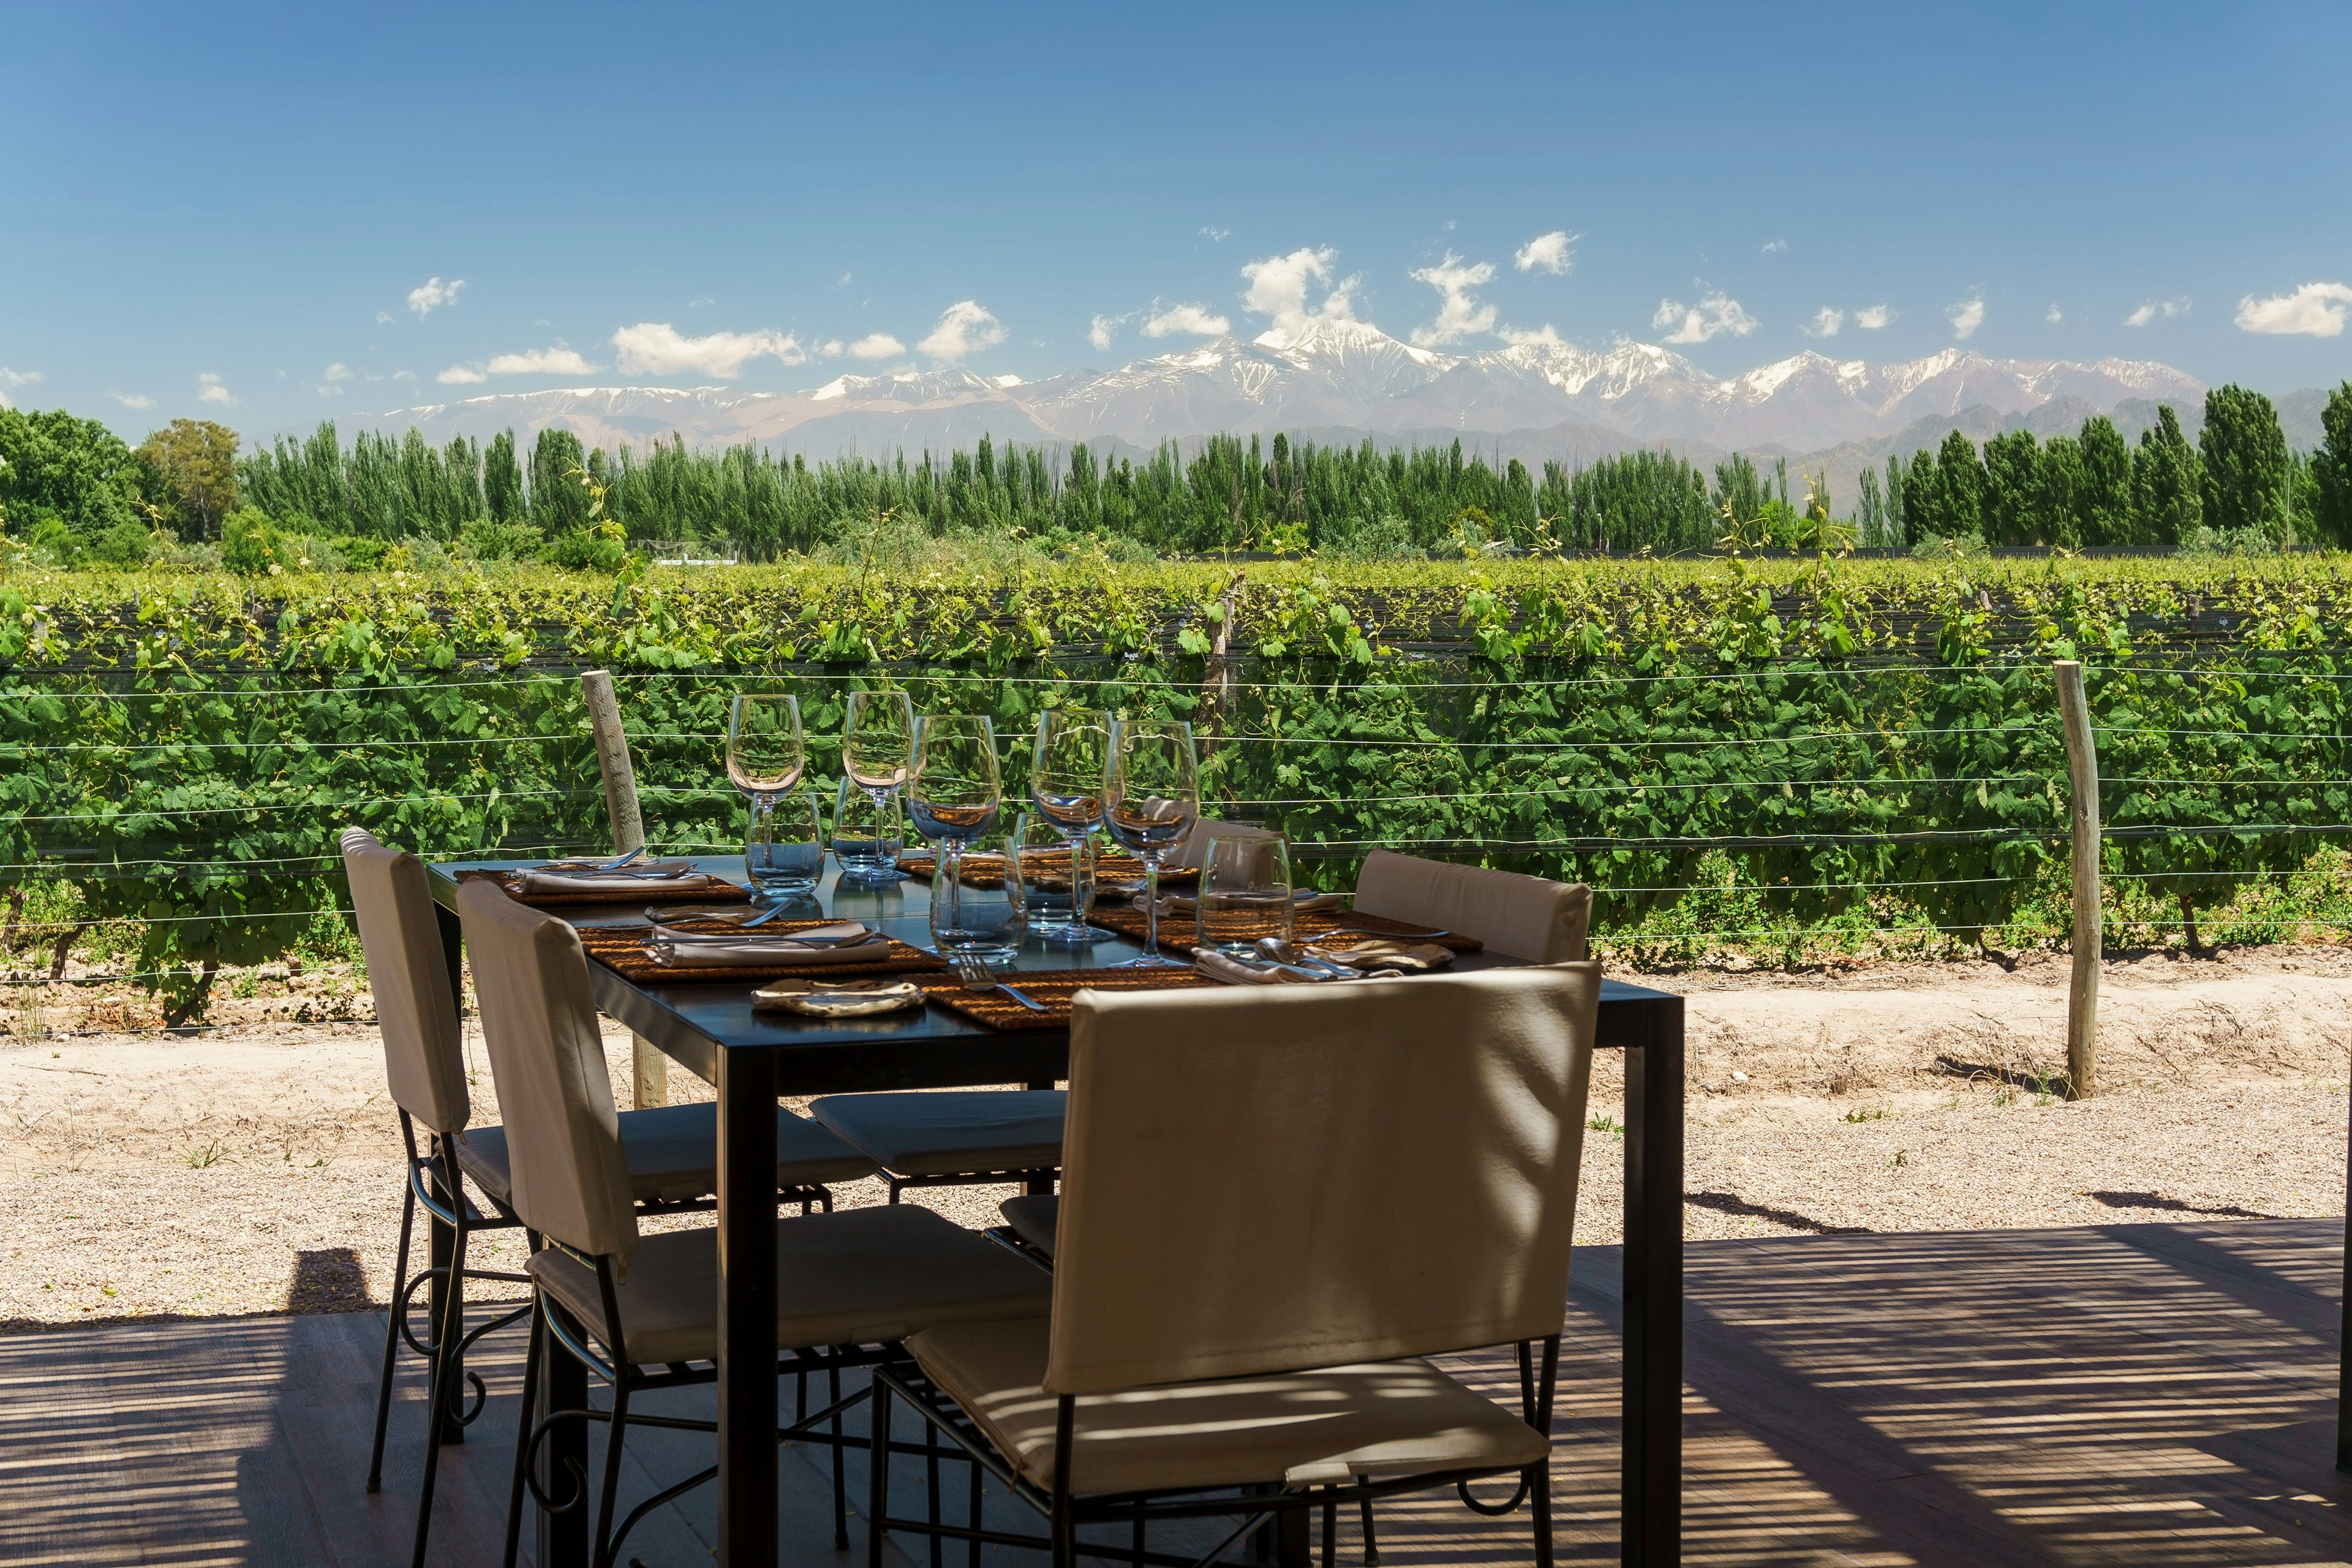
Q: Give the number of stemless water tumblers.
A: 5